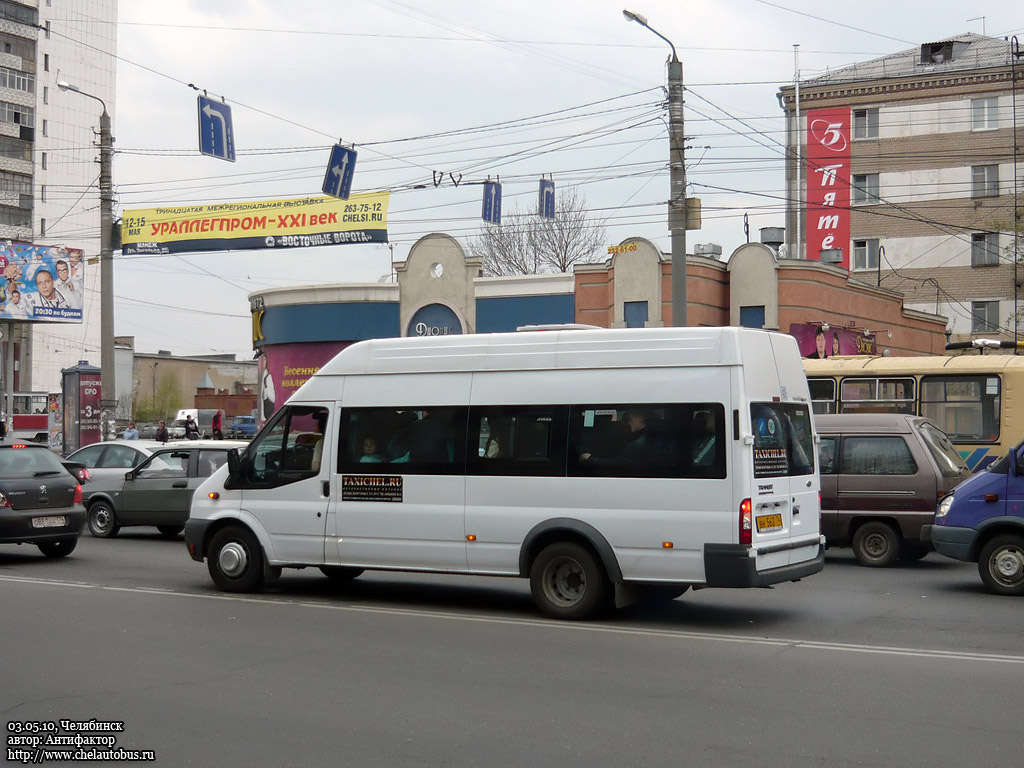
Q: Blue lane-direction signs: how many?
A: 4